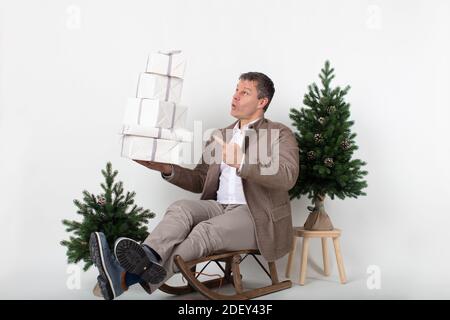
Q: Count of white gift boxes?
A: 5